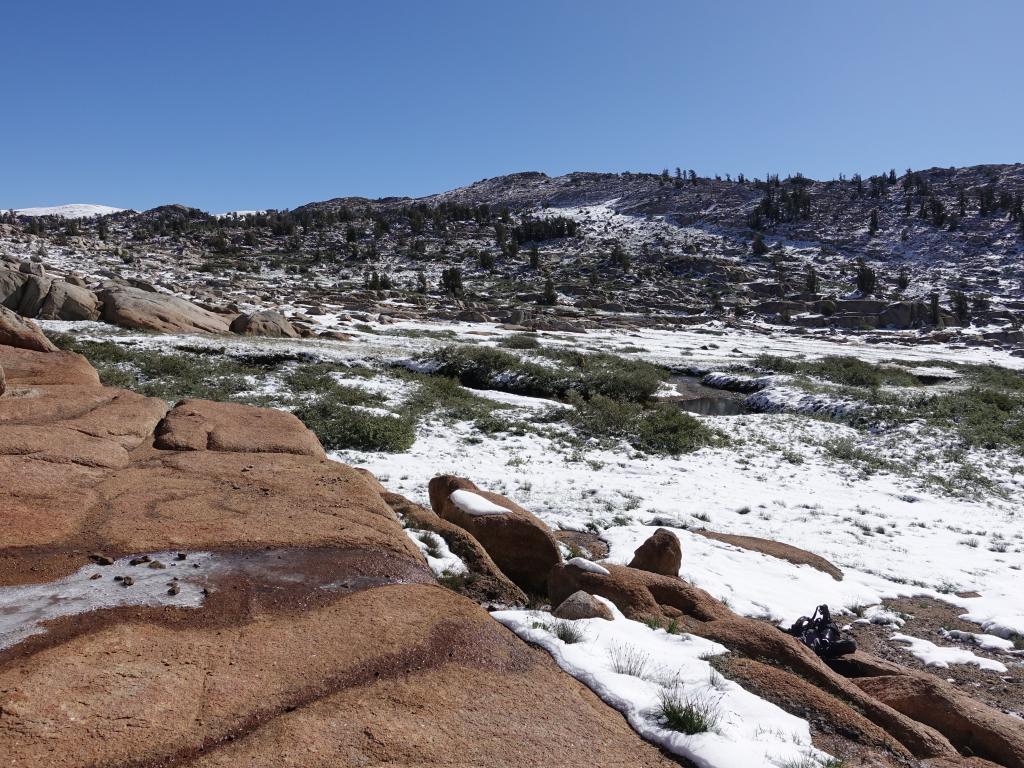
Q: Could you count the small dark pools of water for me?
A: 1